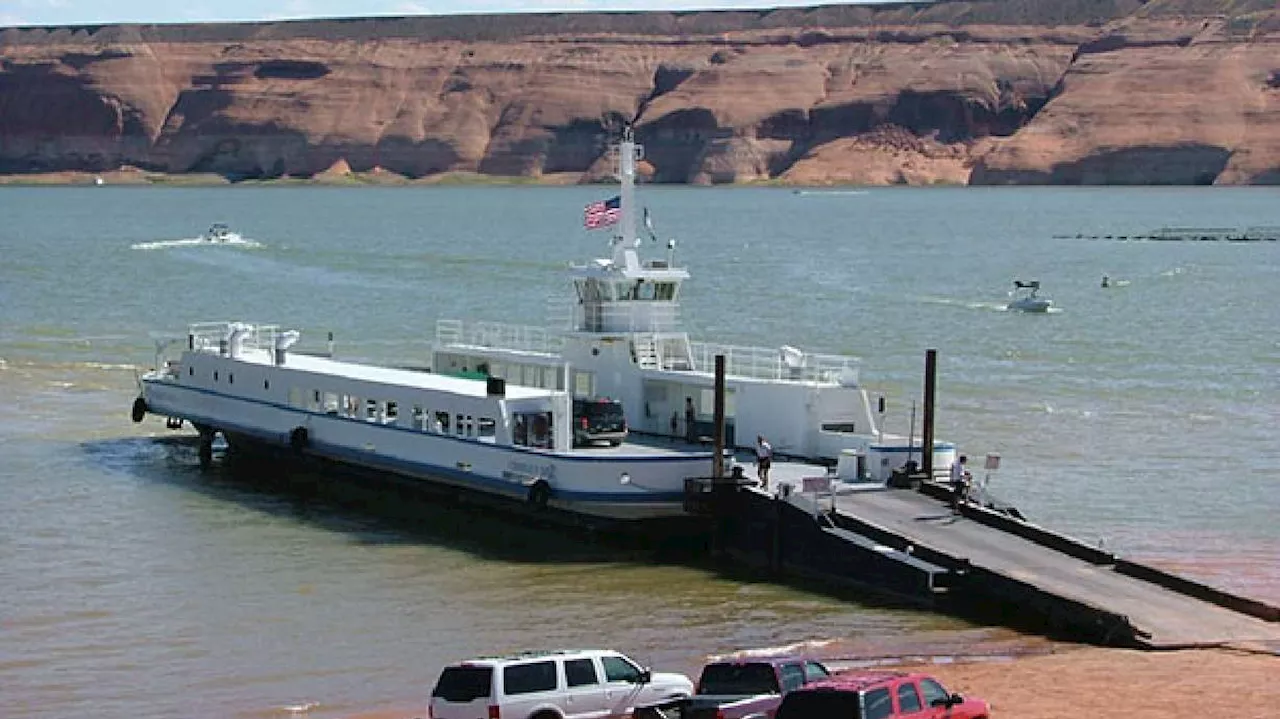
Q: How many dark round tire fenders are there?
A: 3